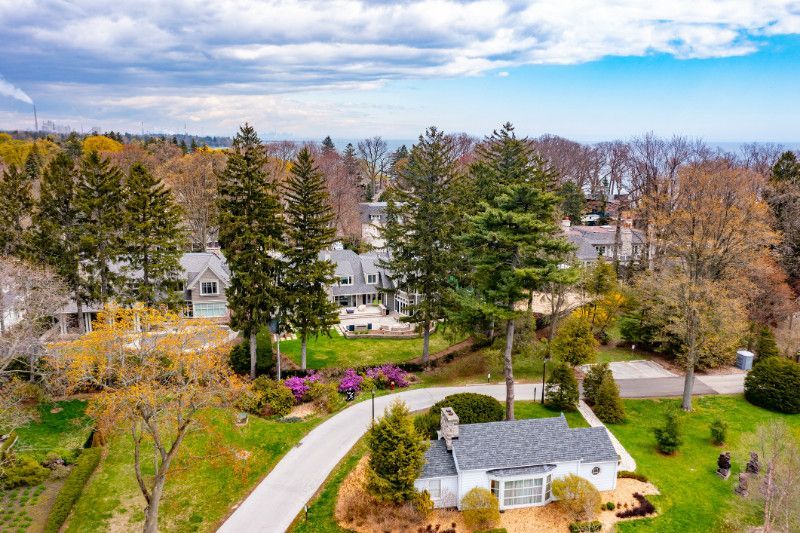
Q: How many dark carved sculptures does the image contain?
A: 3